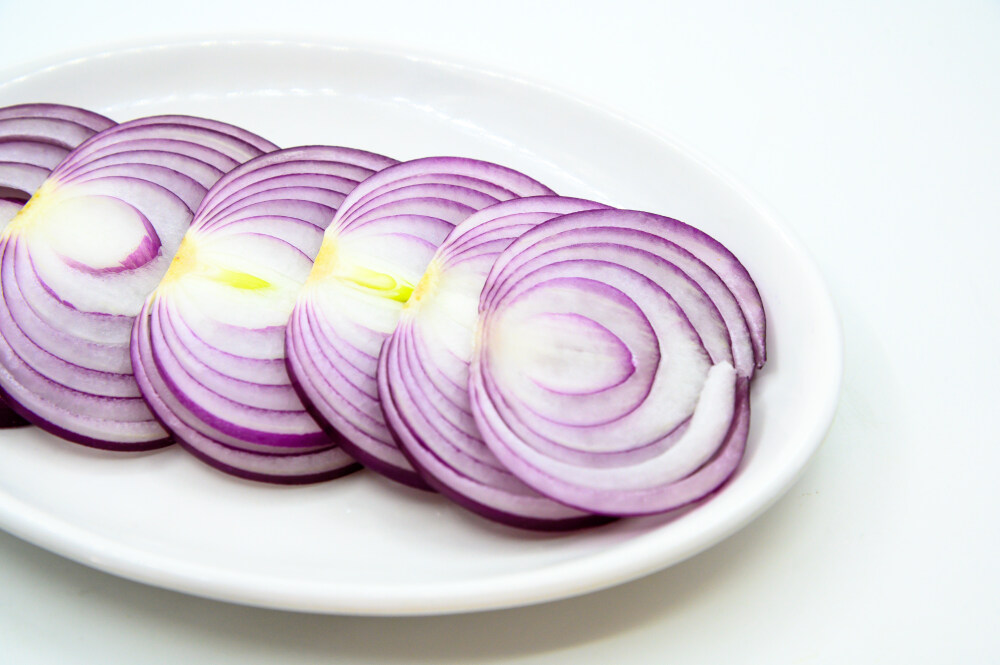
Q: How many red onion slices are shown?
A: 6